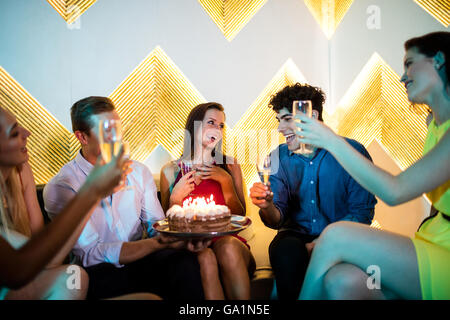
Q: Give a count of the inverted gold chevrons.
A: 4